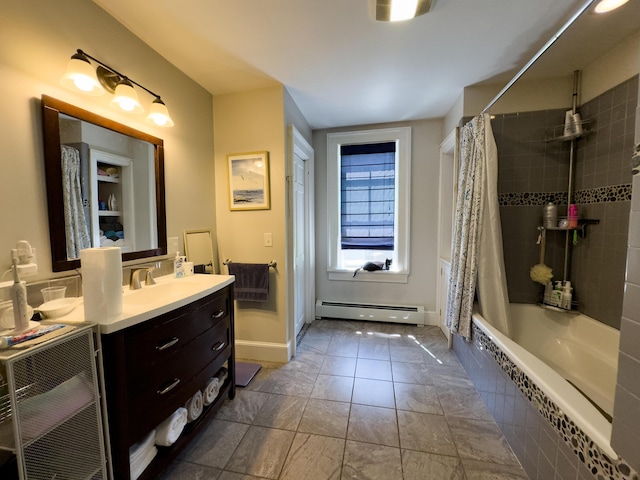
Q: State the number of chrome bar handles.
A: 4